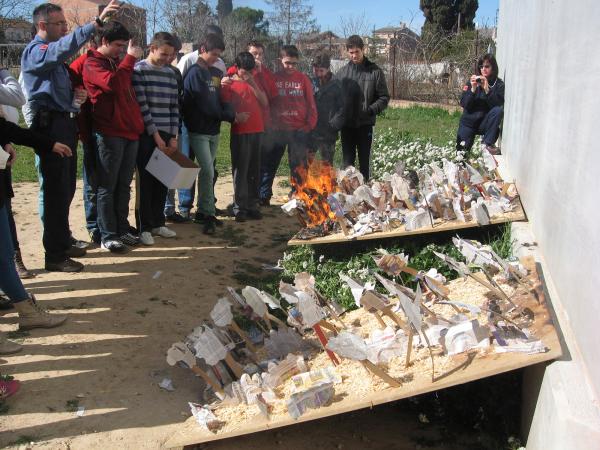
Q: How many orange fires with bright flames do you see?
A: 1